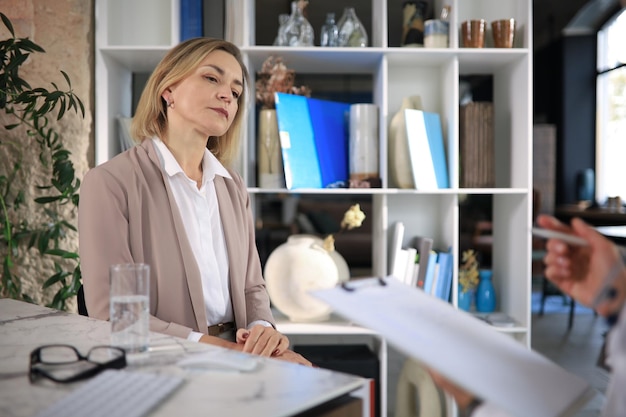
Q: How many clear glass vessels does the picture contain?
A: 5